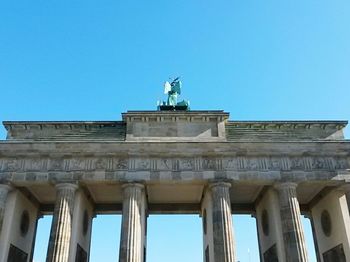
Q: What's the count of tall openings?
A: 5